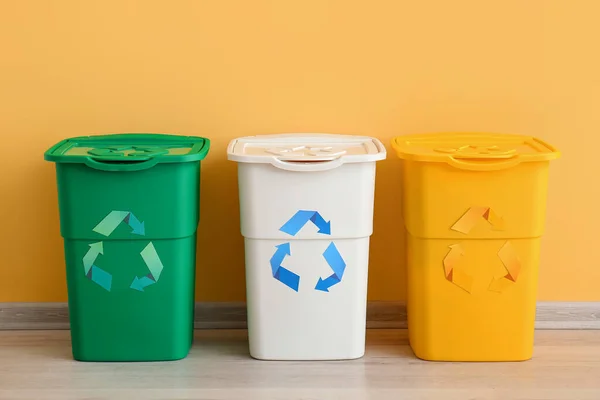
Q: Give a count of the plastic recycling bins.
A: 3